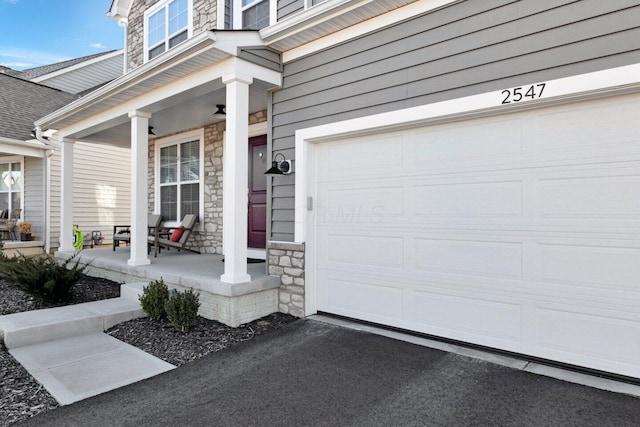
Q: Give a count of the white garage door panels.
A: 12